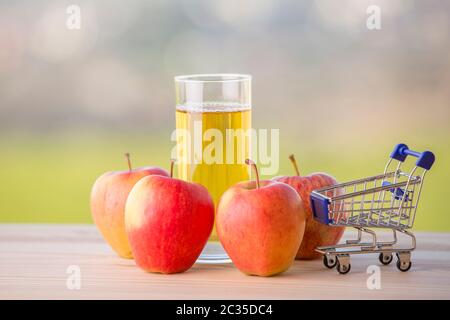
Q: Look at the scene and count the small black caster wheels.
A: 4